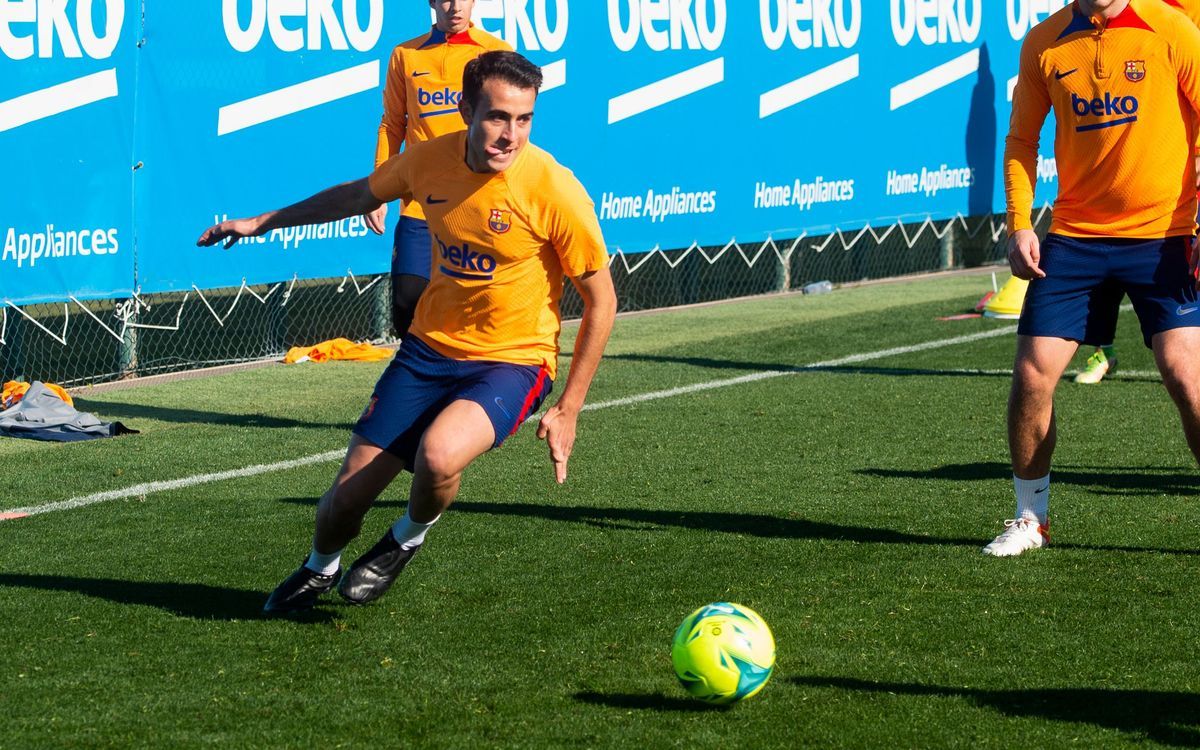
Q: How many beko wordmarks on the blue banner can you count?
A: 7